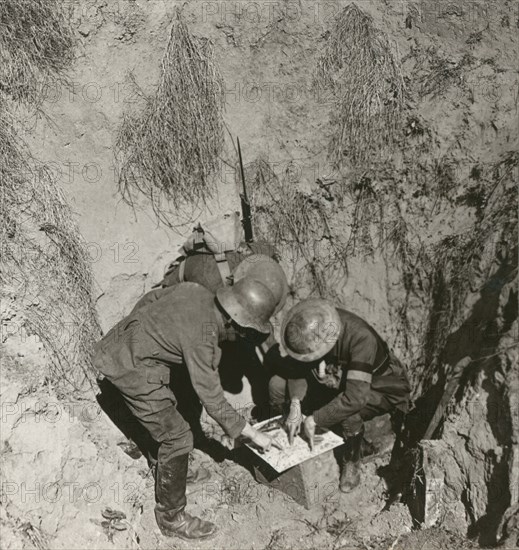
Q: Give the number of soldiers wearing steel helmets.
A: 3